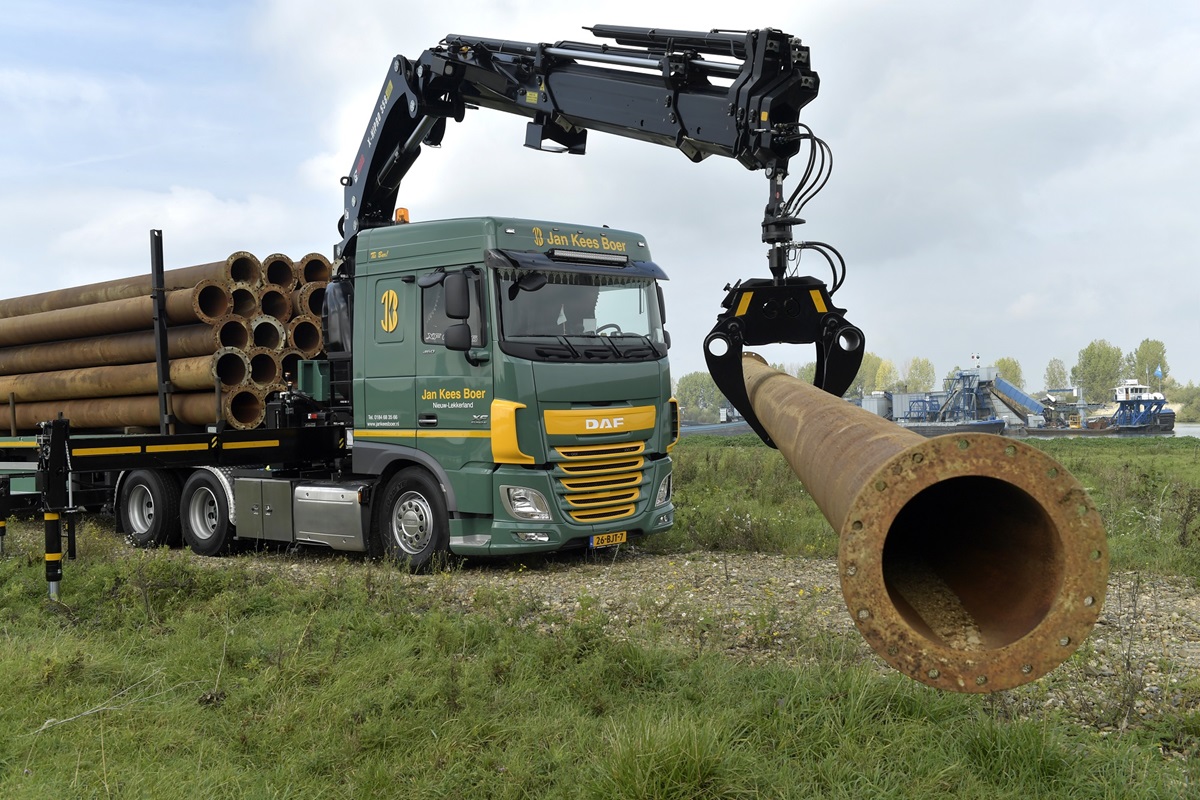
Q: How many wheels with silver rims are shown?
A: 3